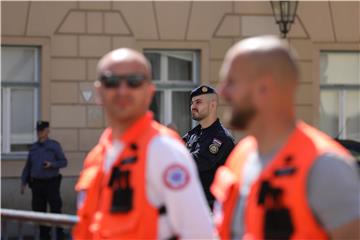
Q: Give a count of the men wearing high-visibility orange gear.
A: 2